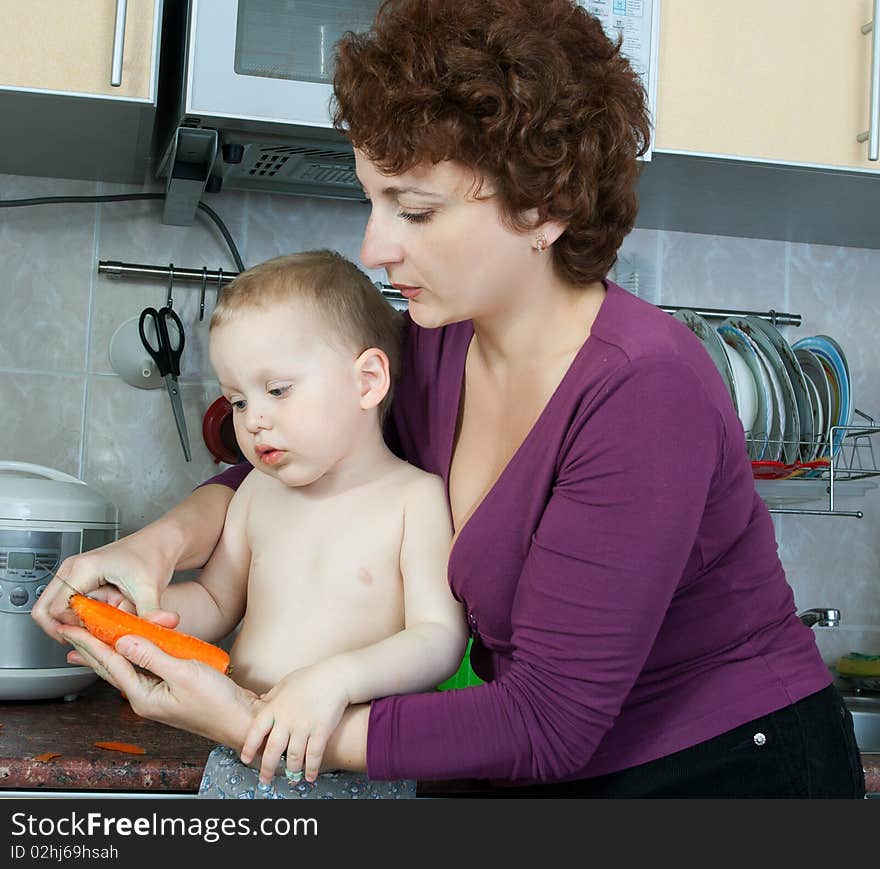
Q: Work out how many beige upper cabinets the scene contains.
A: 2